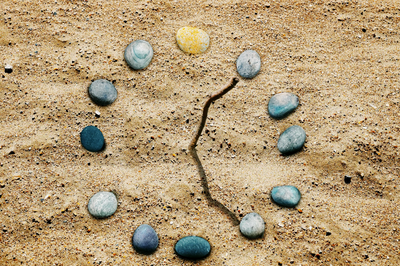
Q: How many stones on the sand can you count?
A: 12